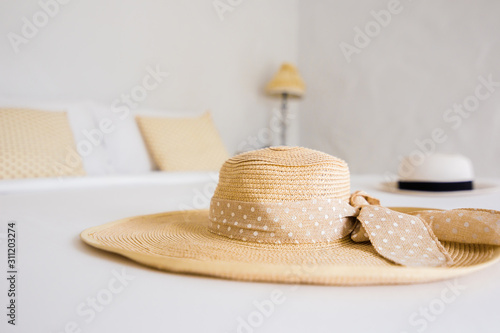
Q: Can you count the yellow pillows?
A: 2